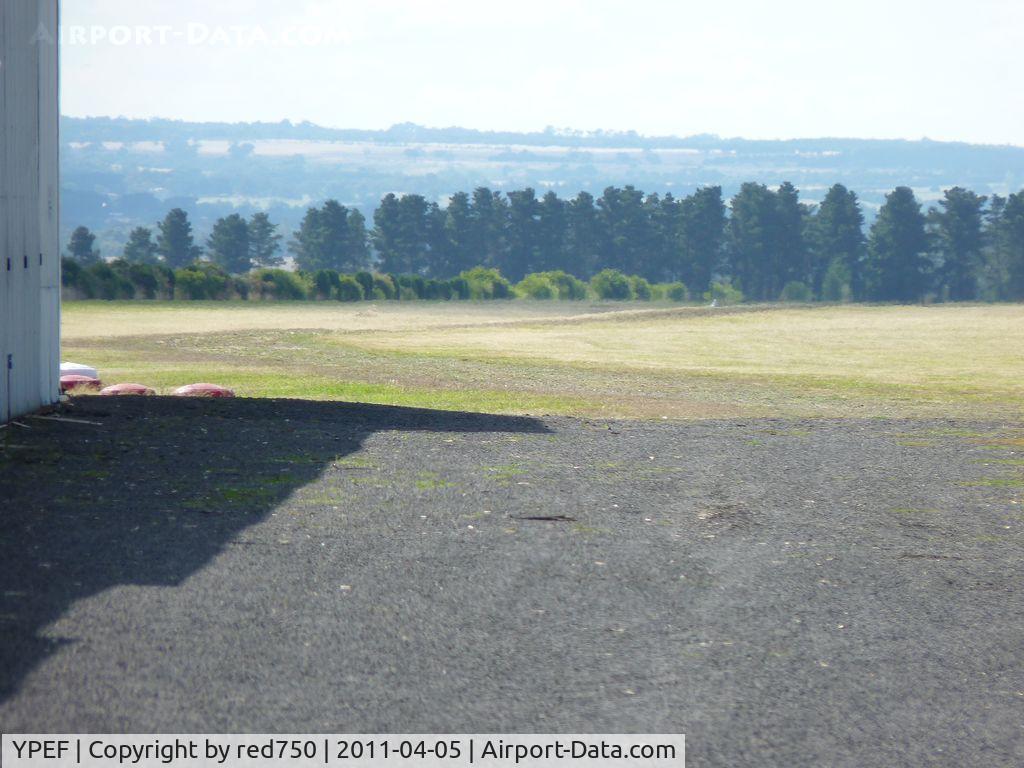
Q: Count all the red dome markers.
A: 3